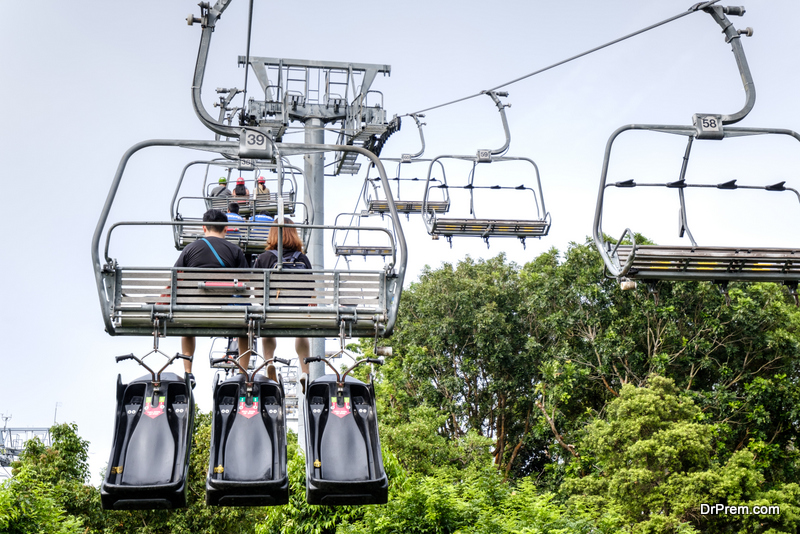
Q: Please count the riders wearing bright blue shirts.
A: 2